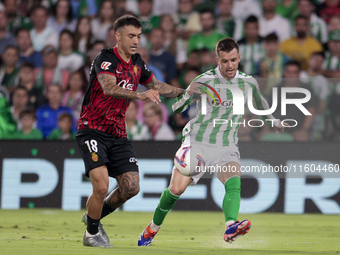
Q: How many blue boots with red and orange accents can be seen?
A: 2